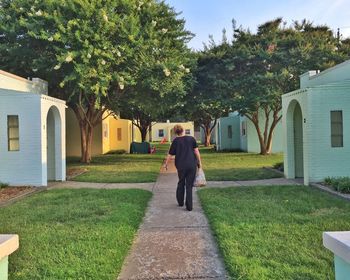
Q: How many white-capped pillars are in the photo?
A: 2